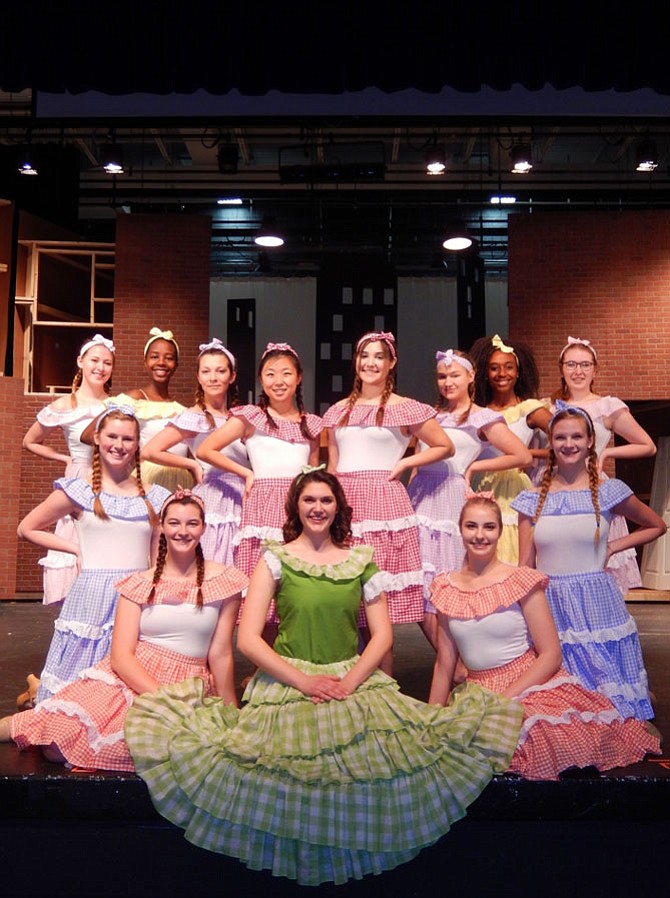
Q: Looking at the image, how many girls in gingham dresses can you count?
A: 13